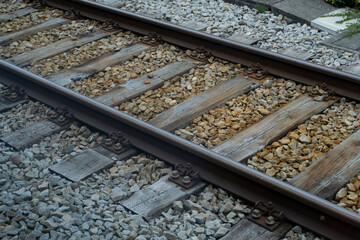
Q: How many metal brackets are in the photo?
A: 12